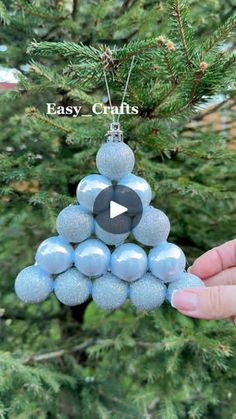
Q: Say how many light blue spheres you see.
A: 15